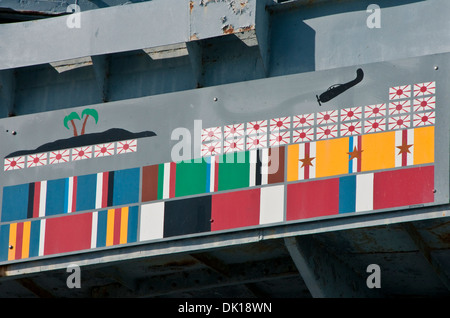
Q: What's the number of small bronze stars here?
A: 3